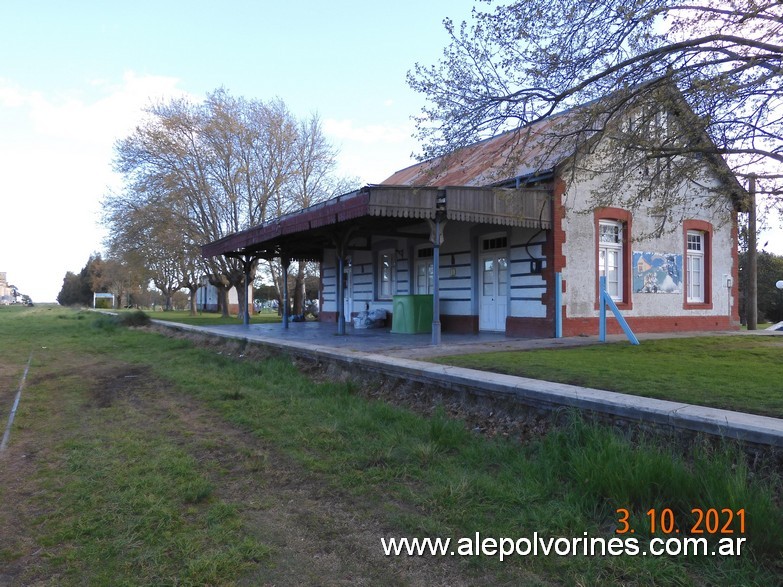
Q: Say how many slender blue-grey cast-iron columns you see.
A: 4